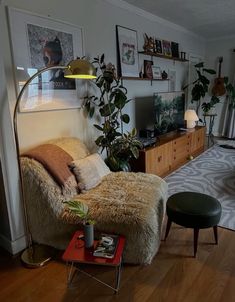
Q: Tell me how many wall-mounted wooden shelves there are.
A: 2